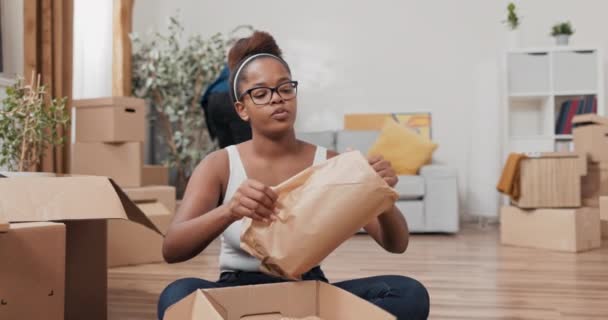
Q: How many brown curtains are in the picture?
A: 2